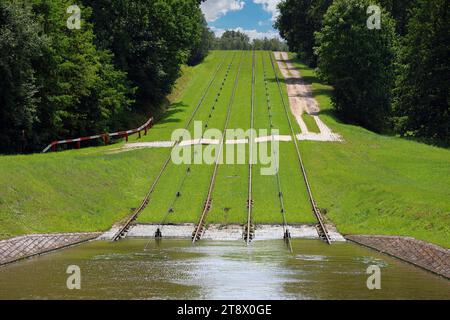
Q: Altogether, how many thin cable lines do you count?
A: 2